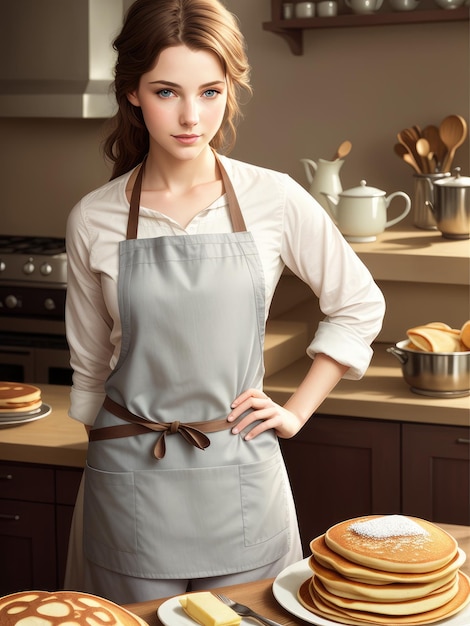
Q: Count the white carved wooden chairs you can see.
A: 0